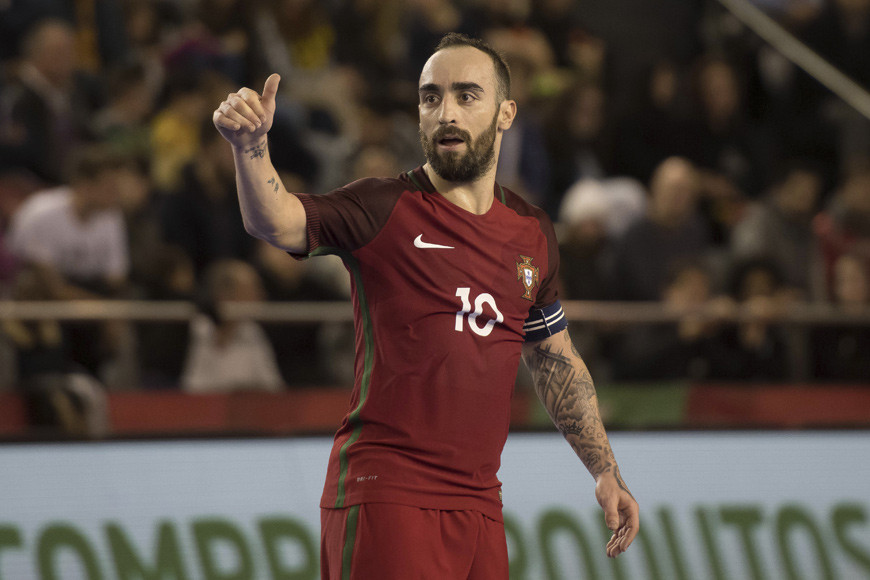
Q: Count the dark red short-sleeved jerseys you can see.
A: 1